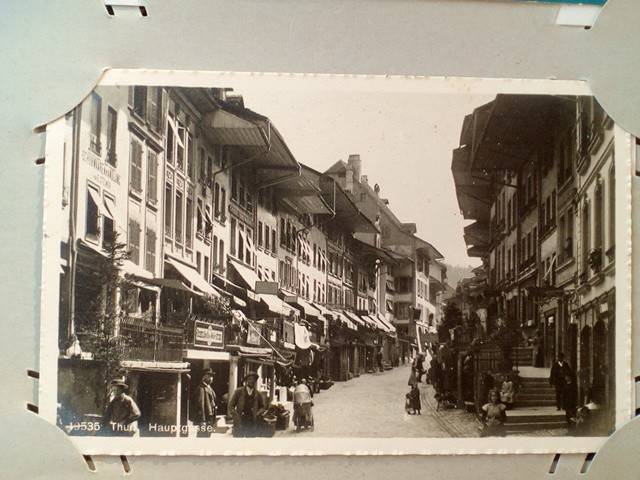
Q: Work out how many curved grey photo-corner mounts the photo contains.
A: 4